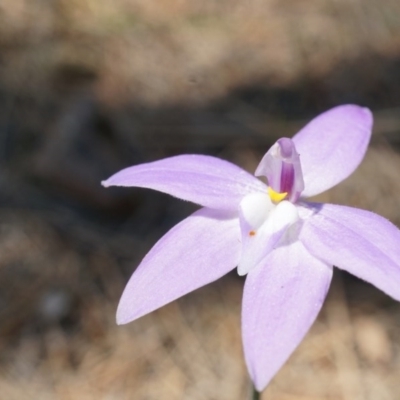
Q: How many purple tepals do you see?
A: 5